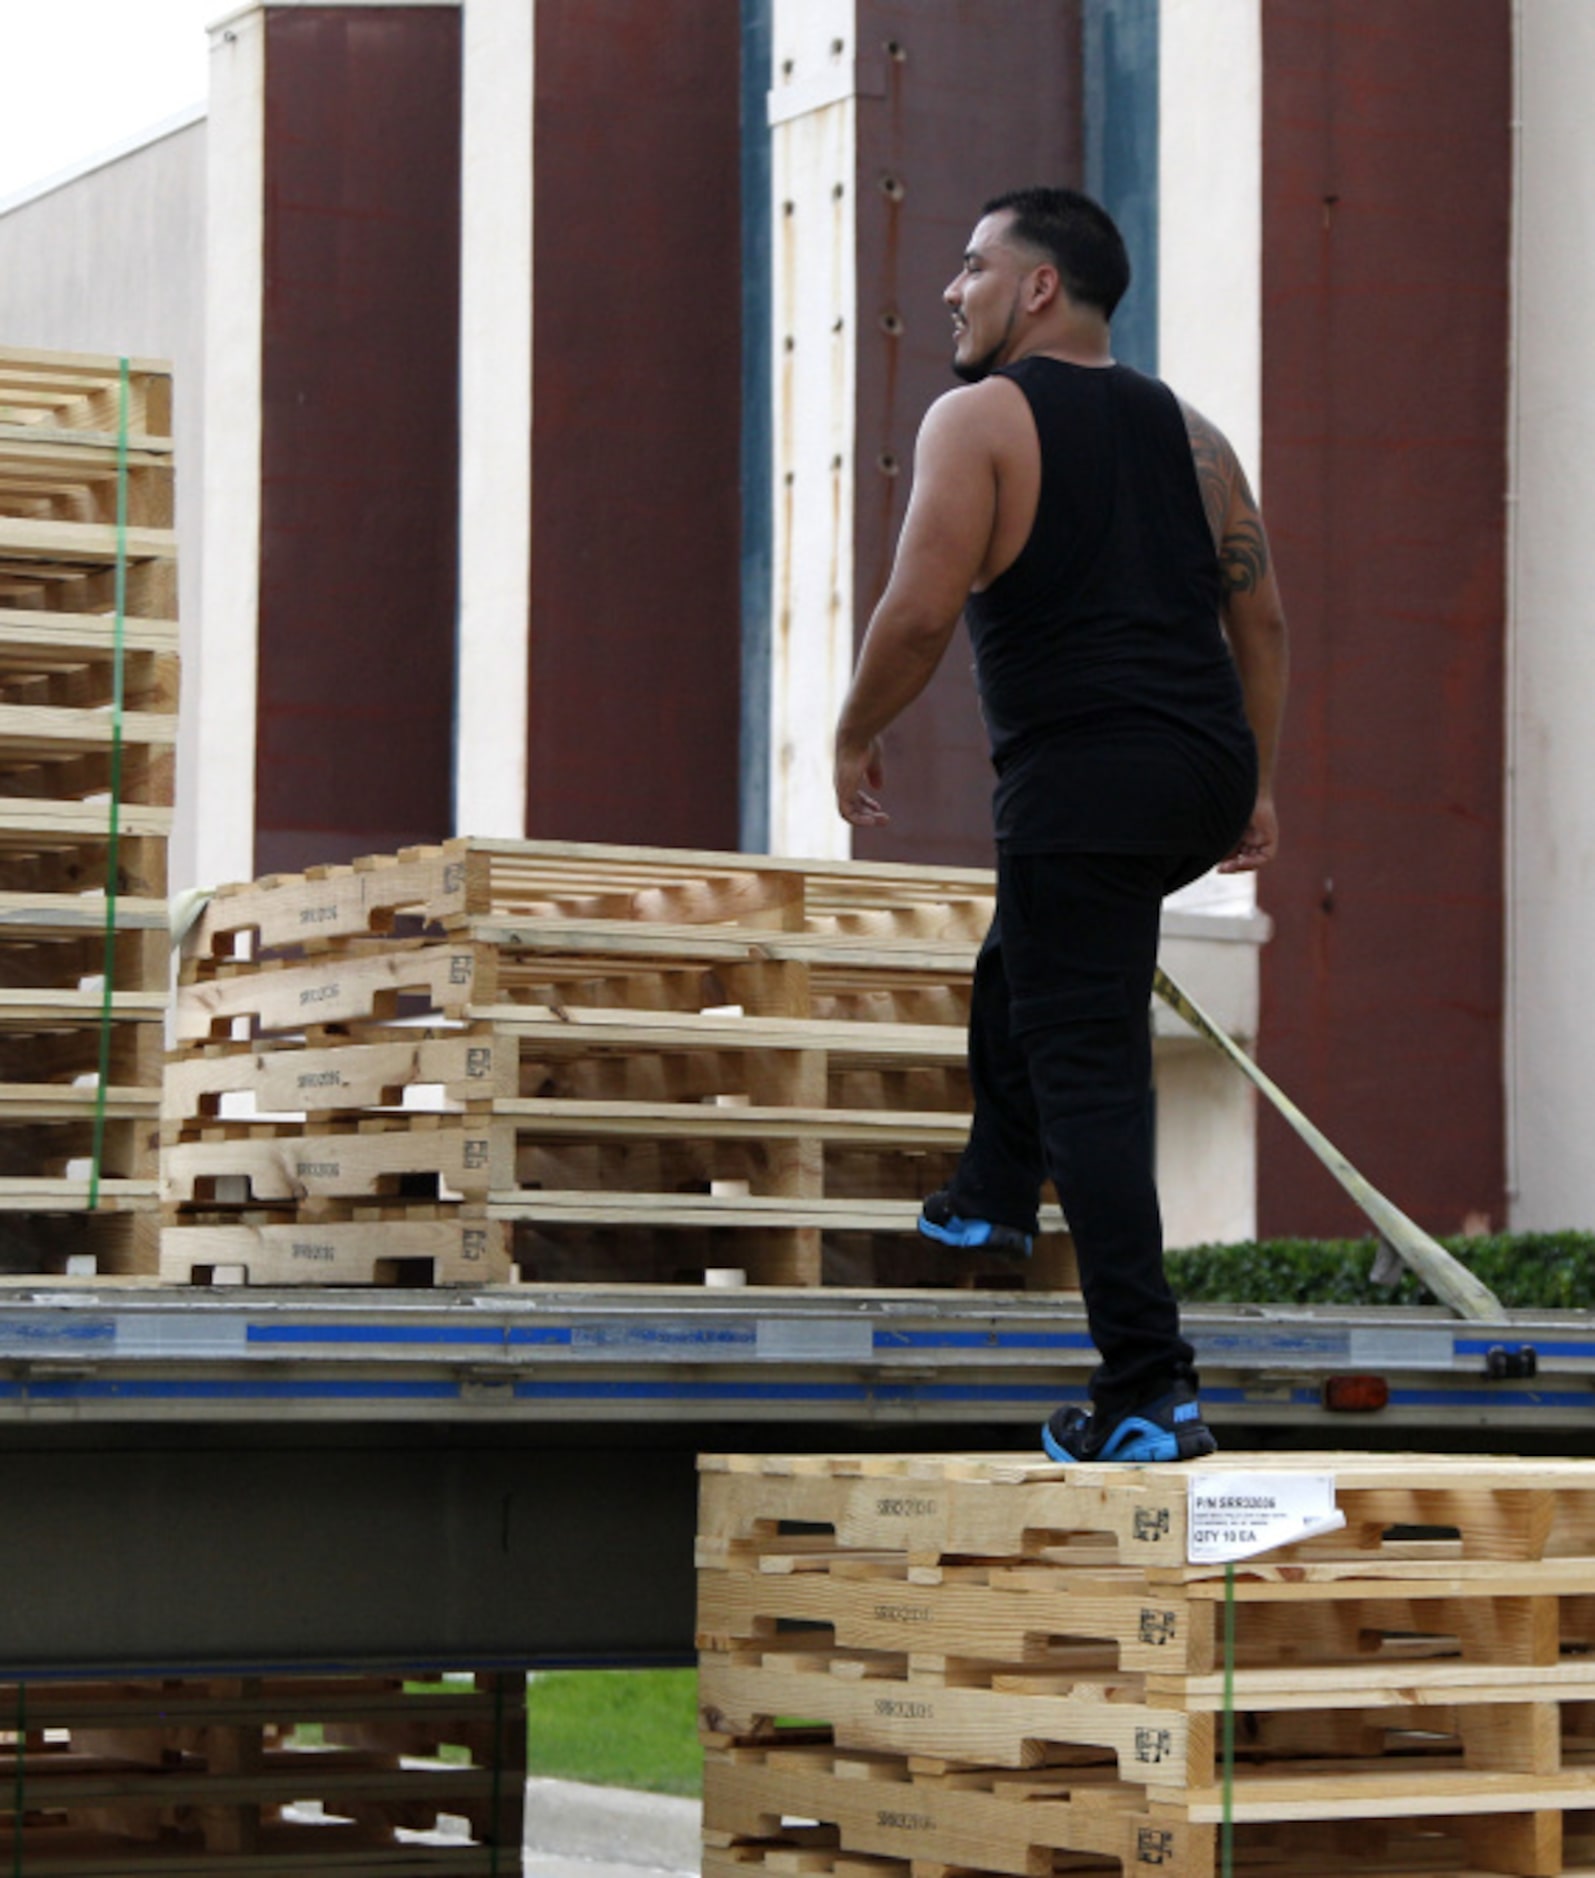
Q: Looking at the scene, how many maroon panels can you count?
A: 4